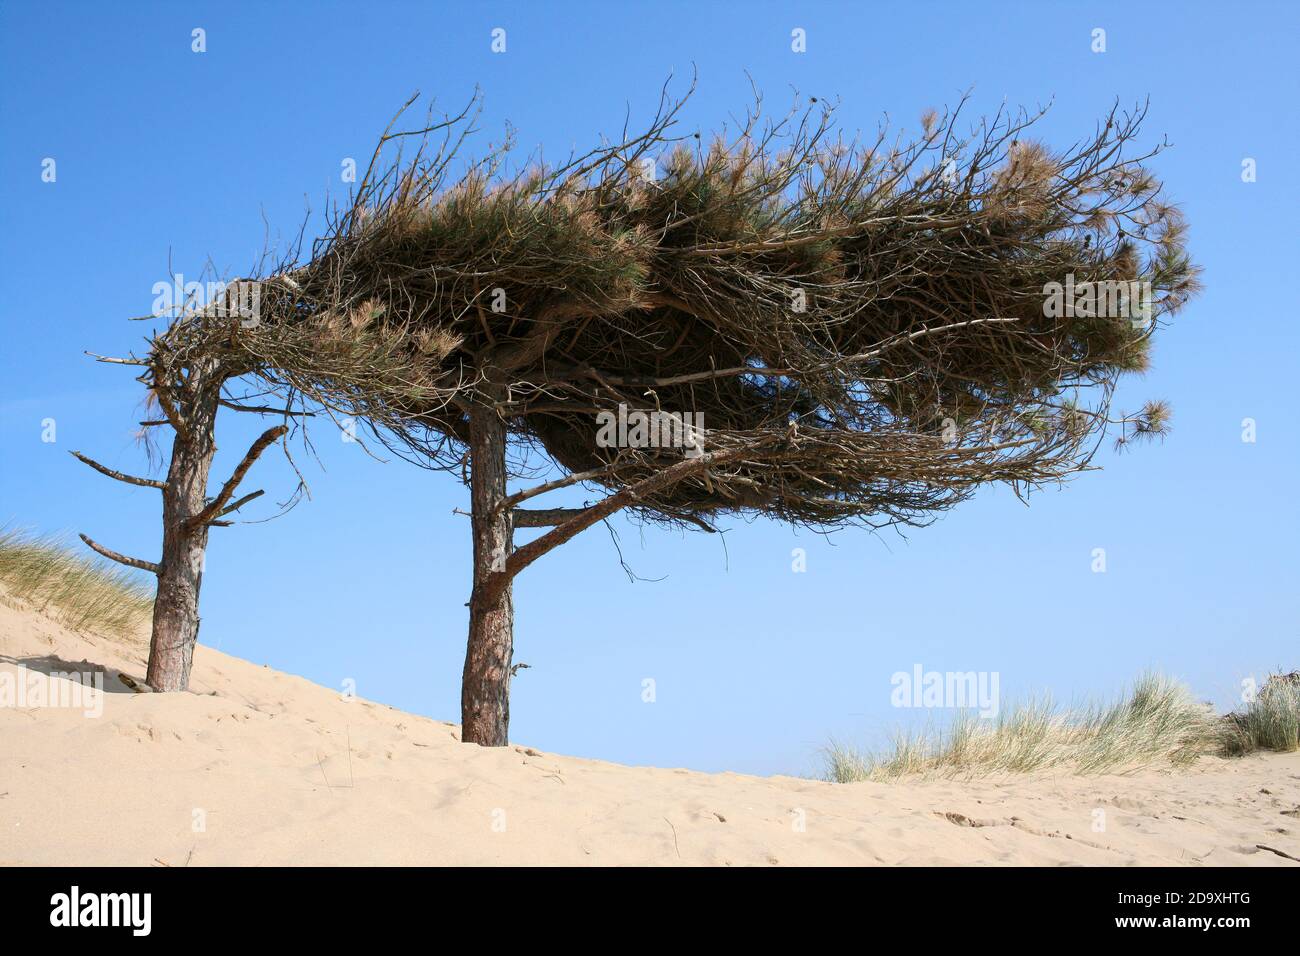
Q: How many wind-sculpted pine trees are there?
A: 2